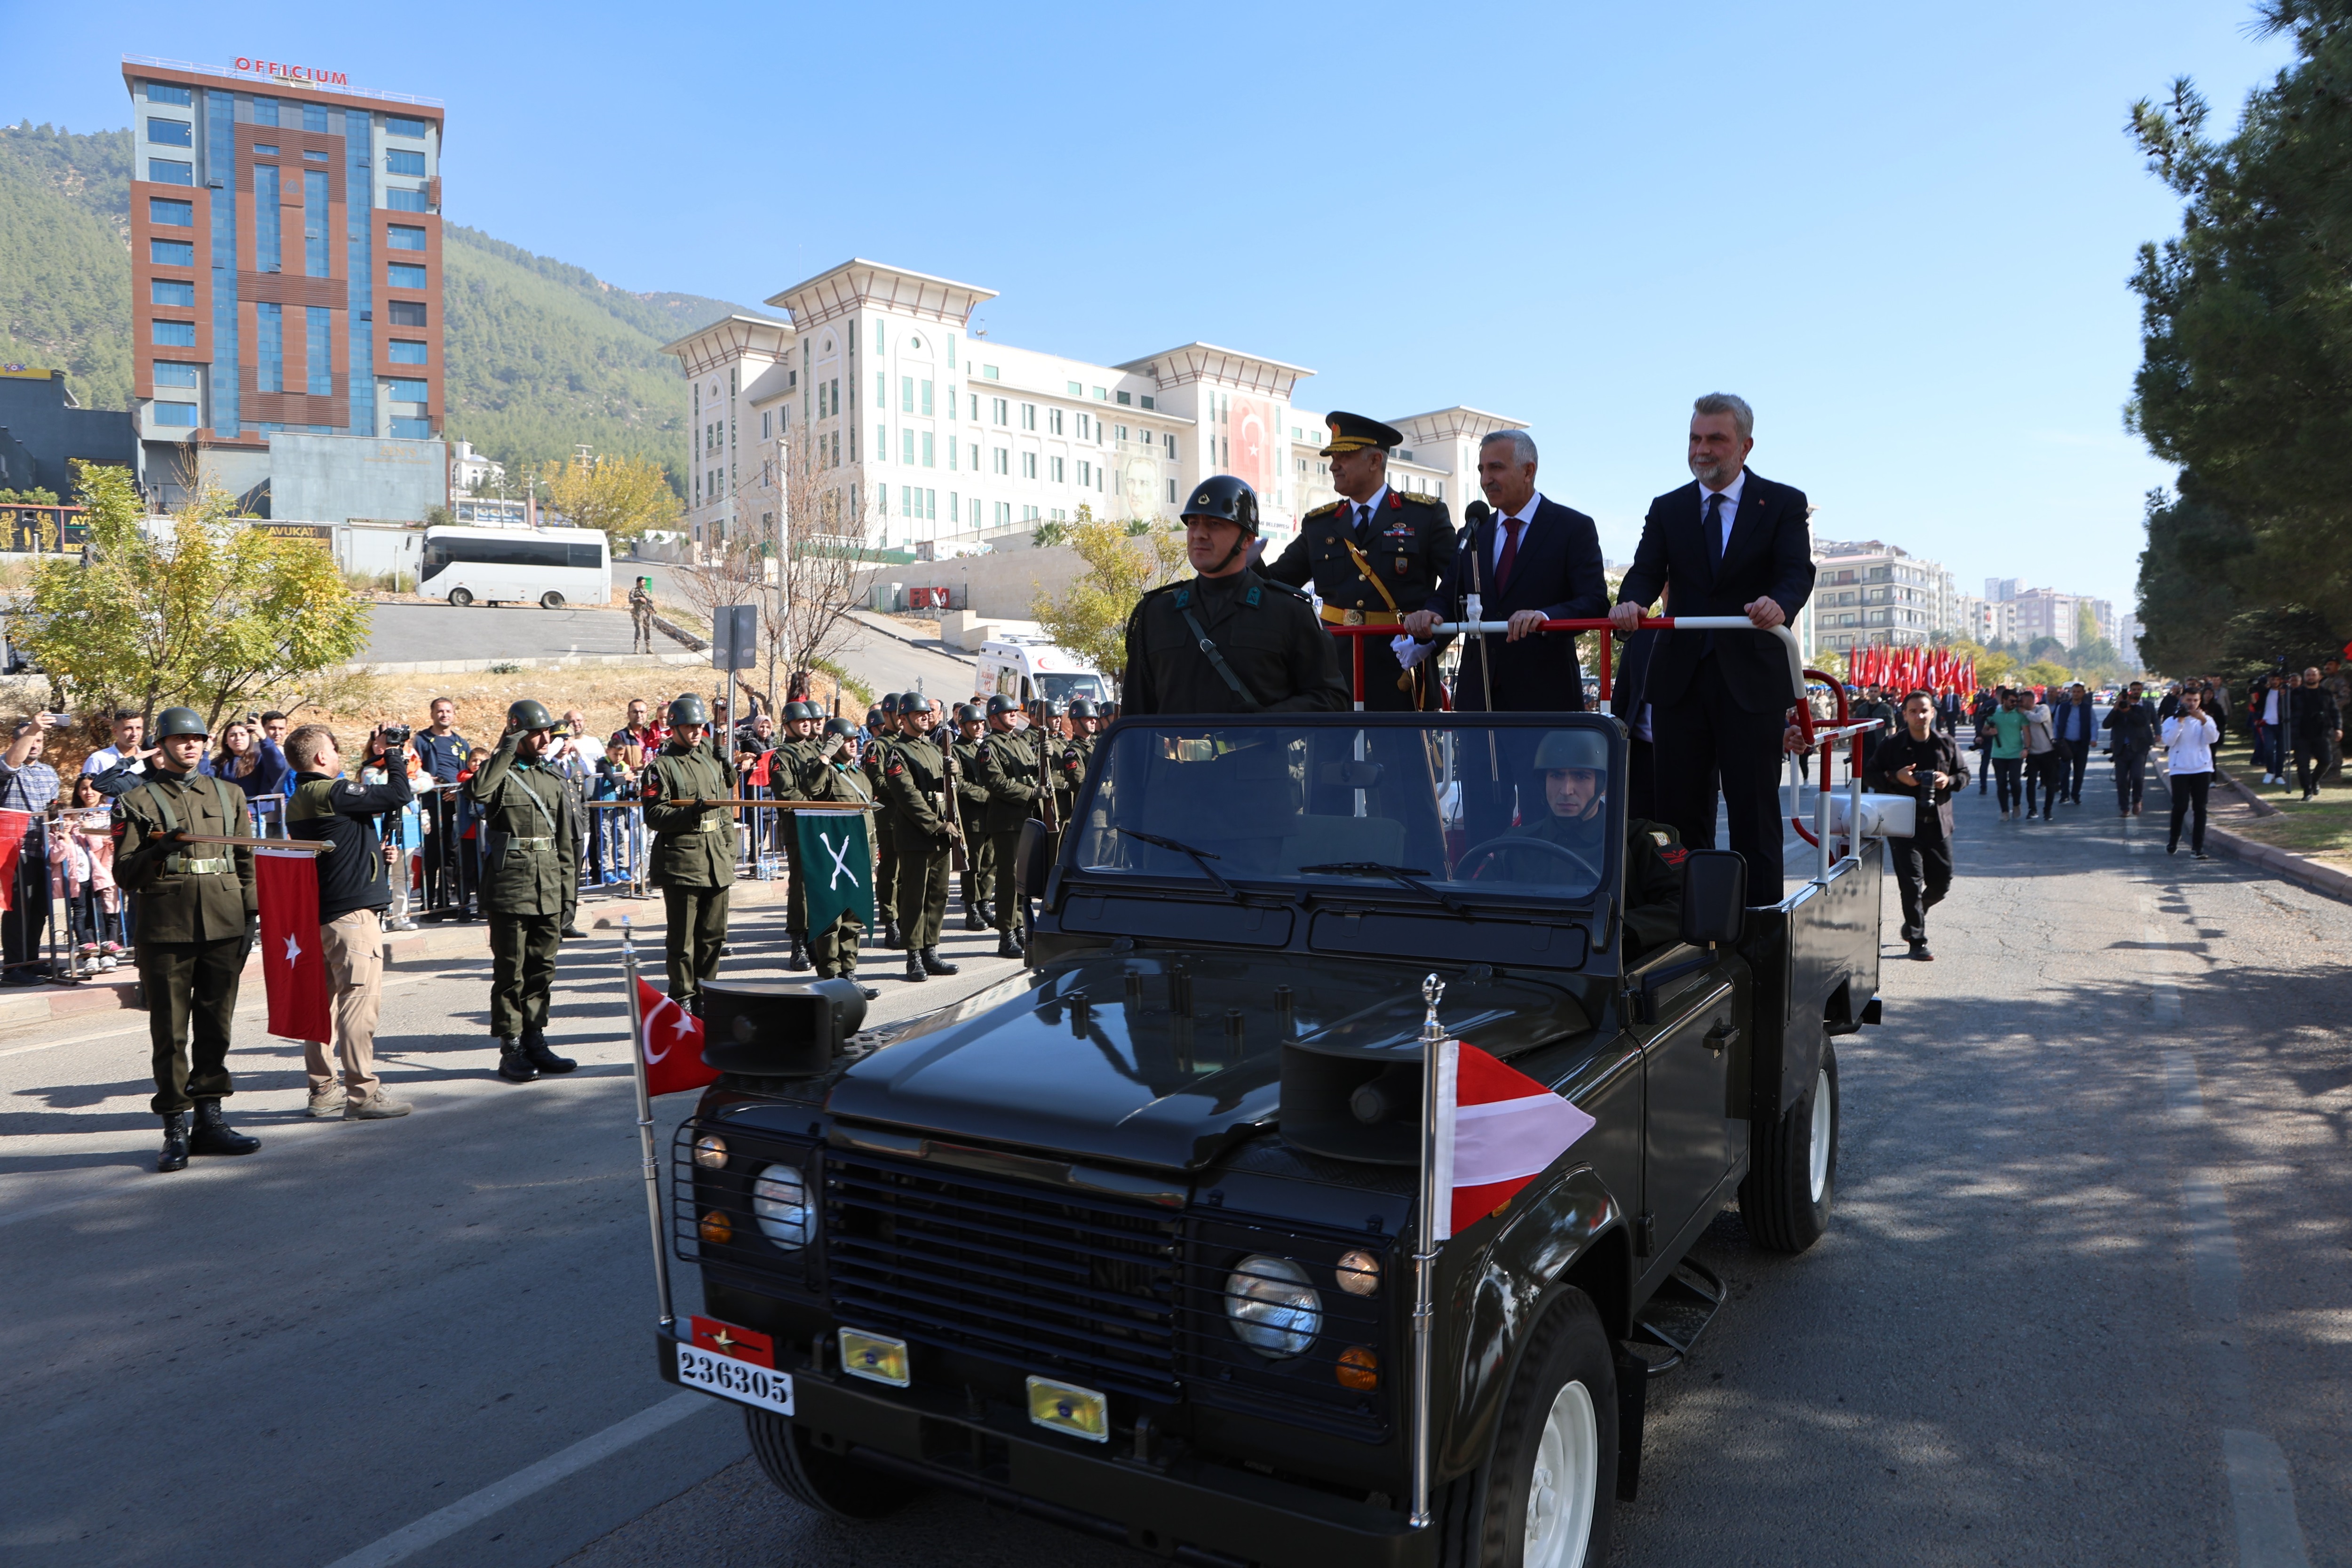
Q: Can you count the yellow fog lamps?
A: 2